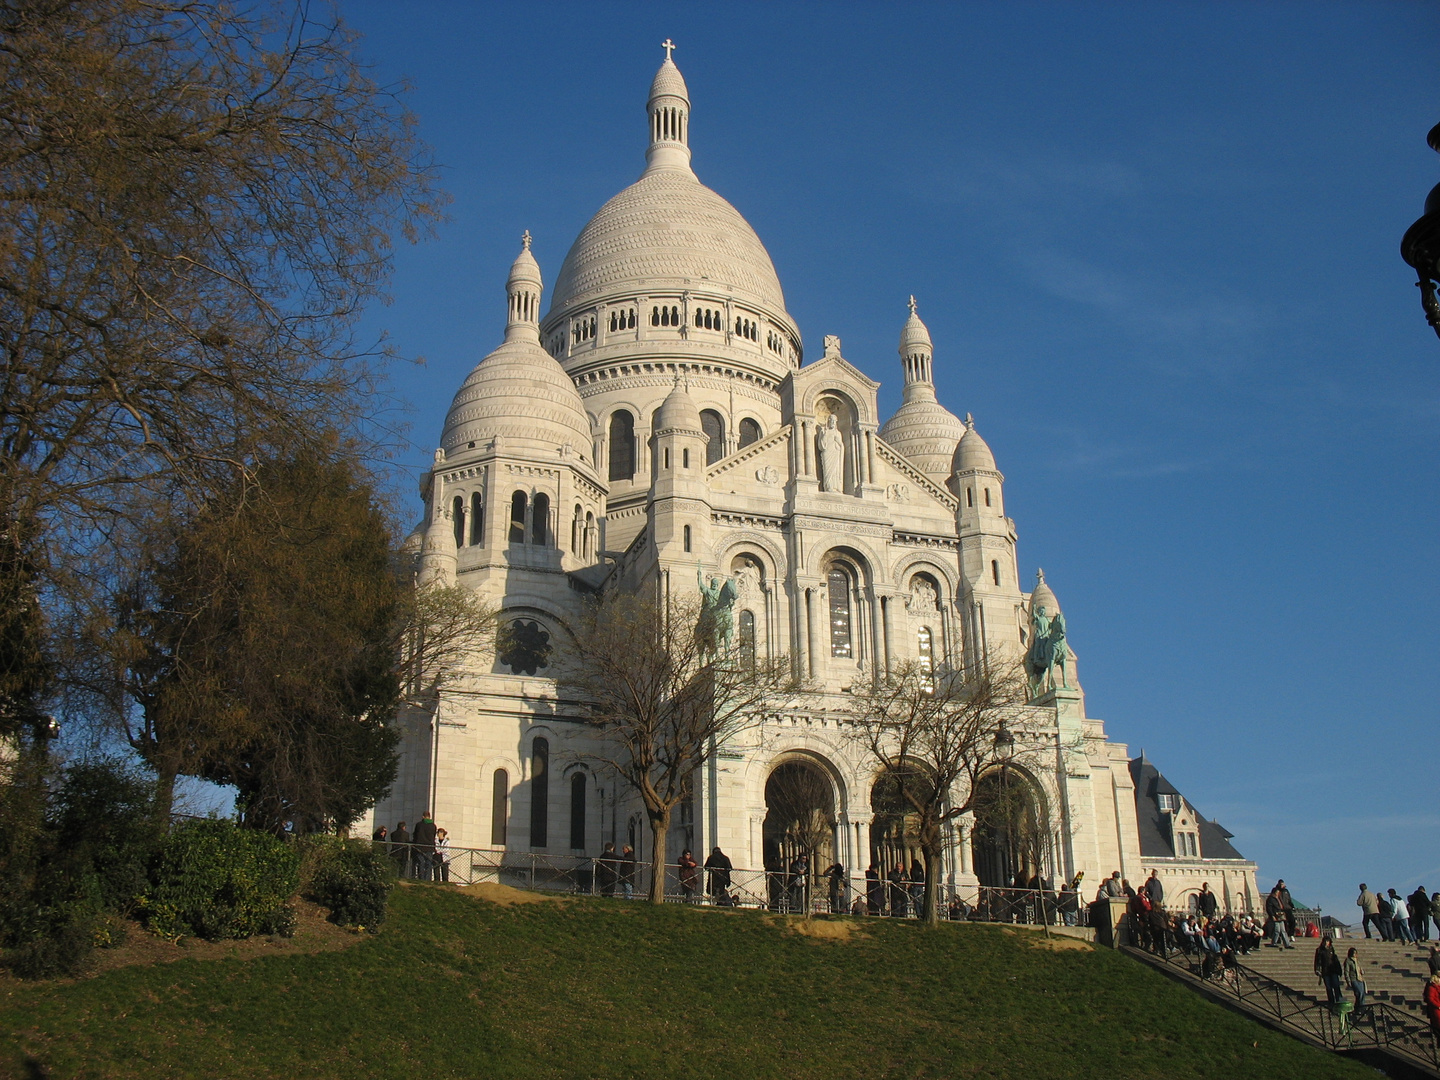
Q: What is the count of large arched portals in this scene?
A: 3